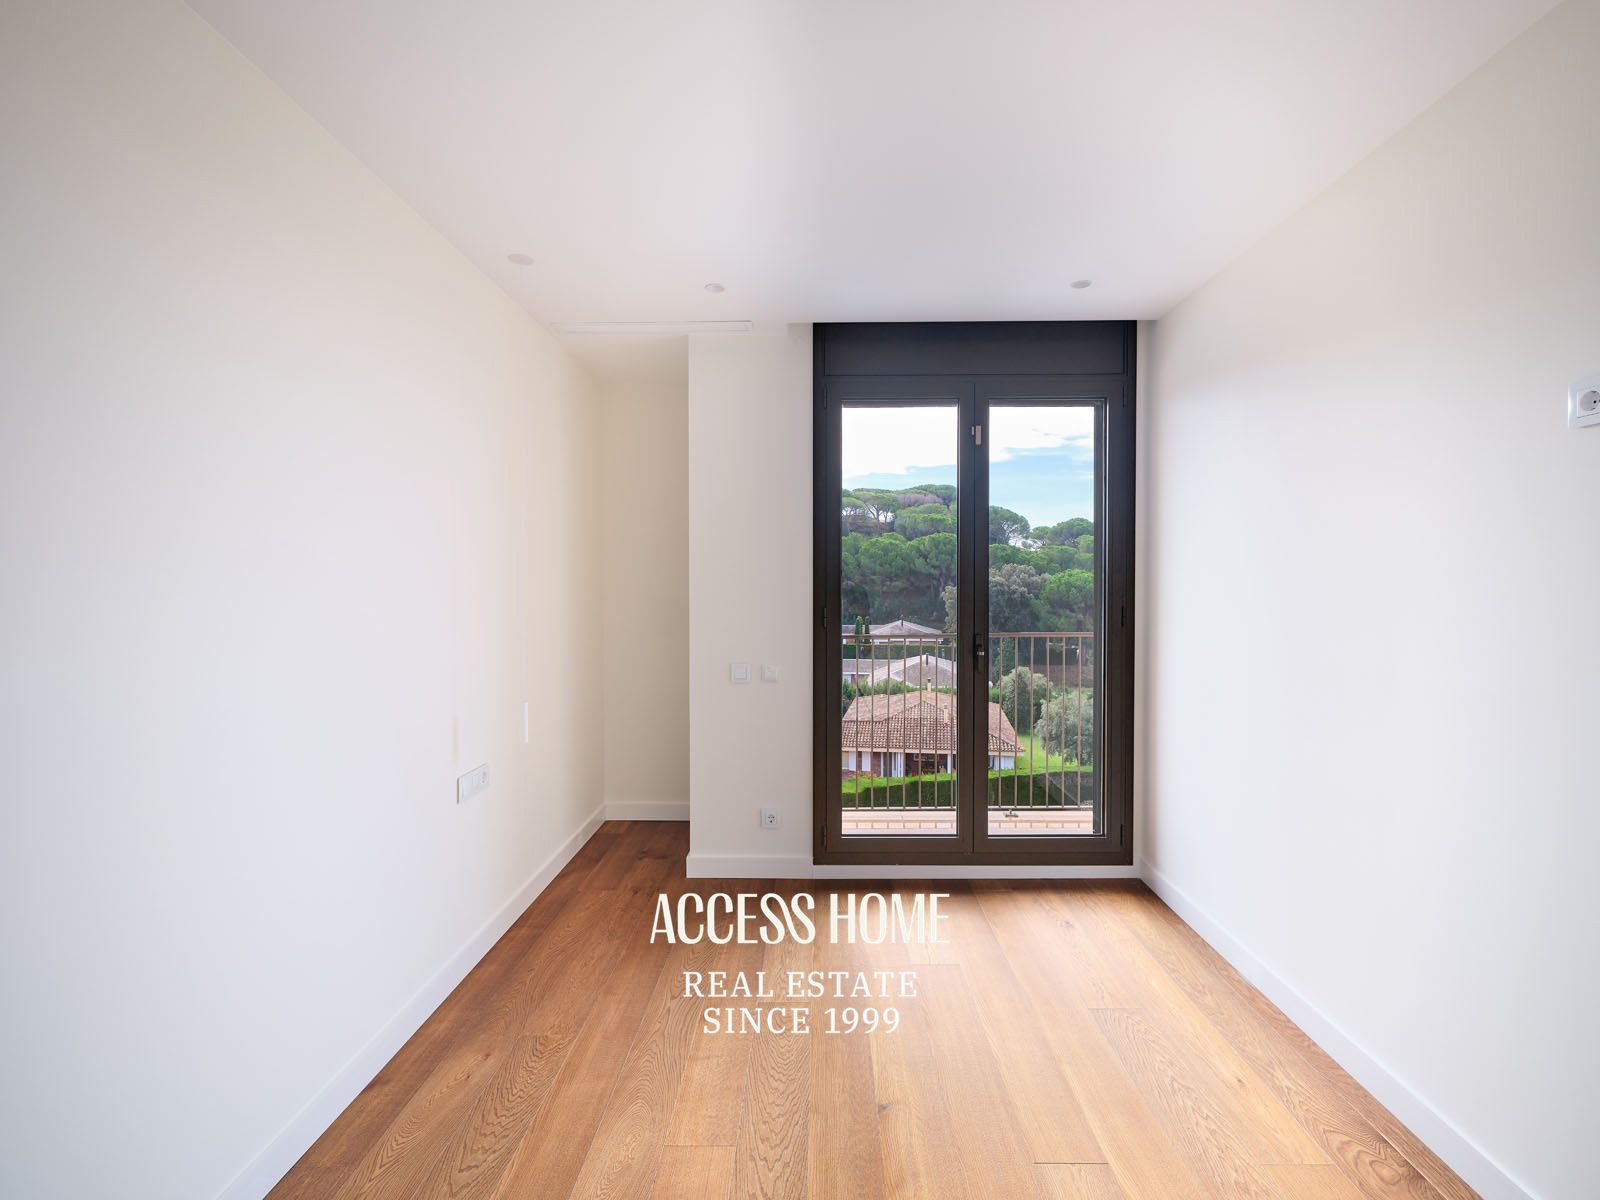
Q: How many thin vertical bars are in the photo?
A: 13